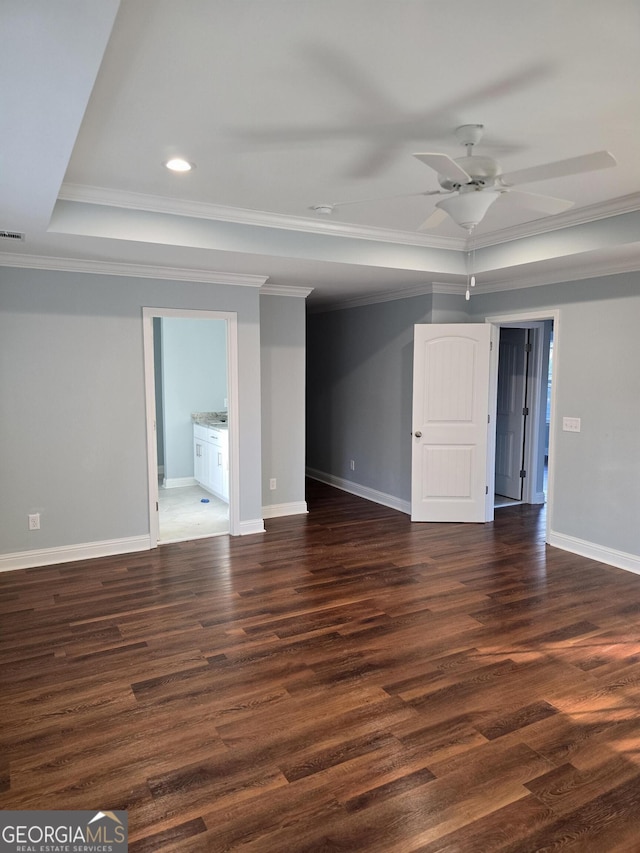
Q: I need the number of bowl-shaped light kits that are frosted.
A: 1